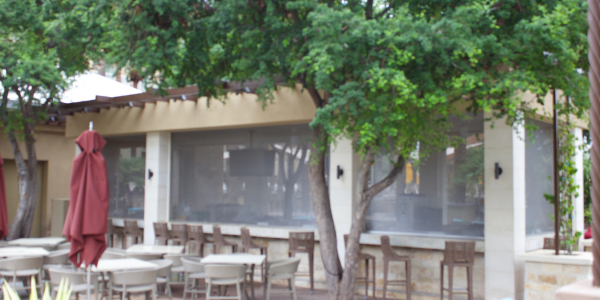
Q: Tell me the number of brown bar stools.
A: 11